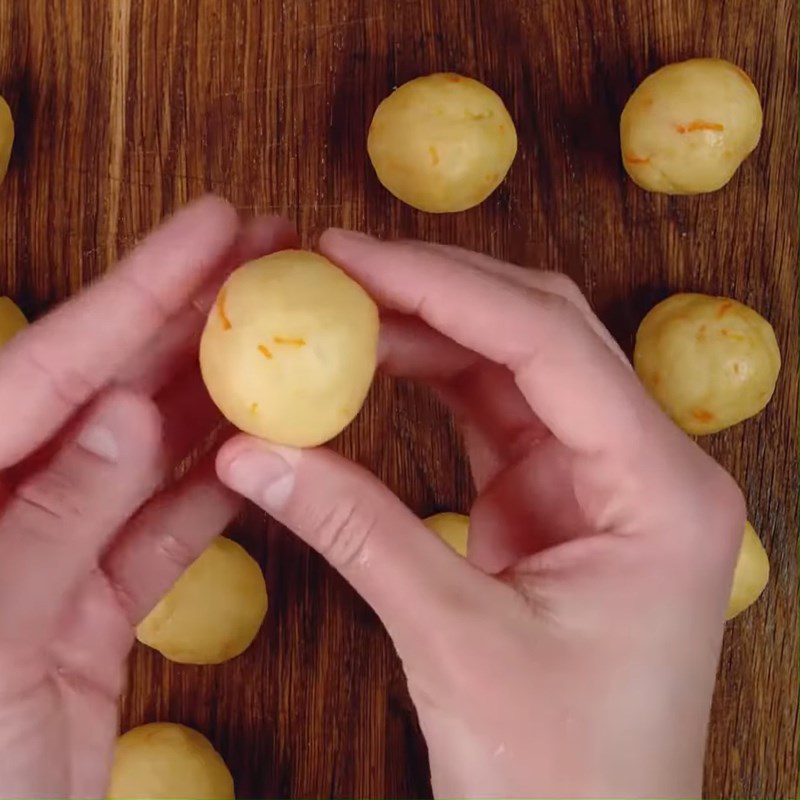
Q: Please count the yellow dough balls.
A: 10